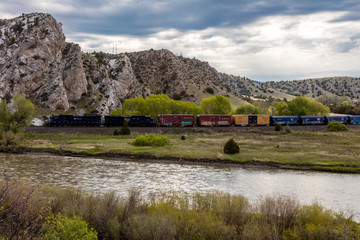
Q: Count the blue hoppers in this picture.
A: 4